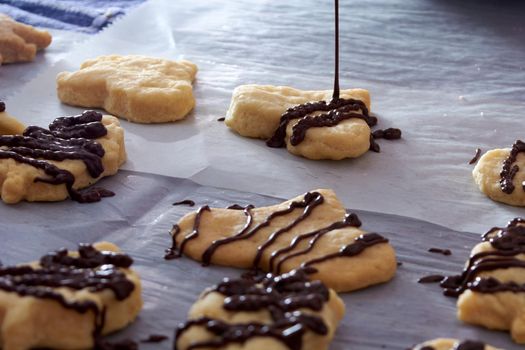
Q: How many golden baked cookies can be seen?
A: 11